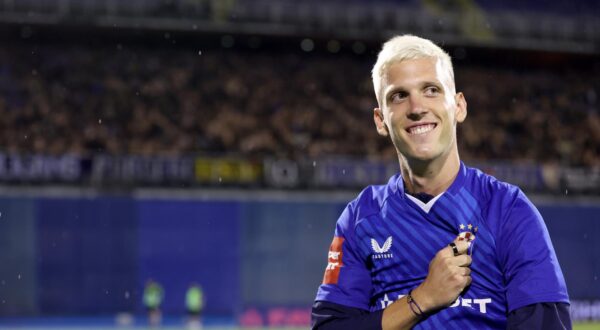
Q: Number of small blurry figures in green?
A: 2